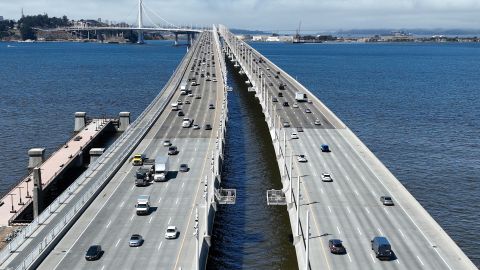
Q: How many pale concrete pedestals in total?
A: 4